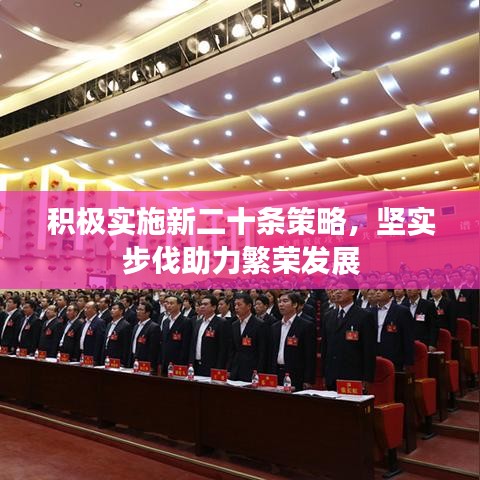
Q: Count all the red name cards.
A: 11